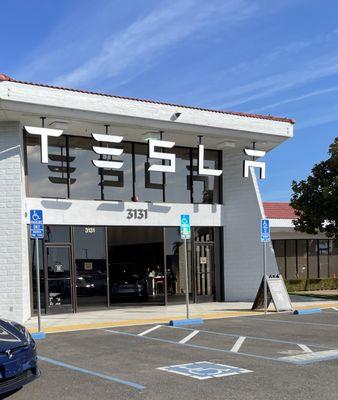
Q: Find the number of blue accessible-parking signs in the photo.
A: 3